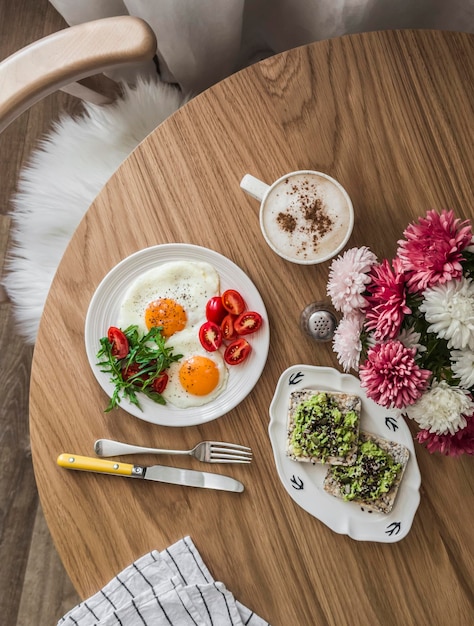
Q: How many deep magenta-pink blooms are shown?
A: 4